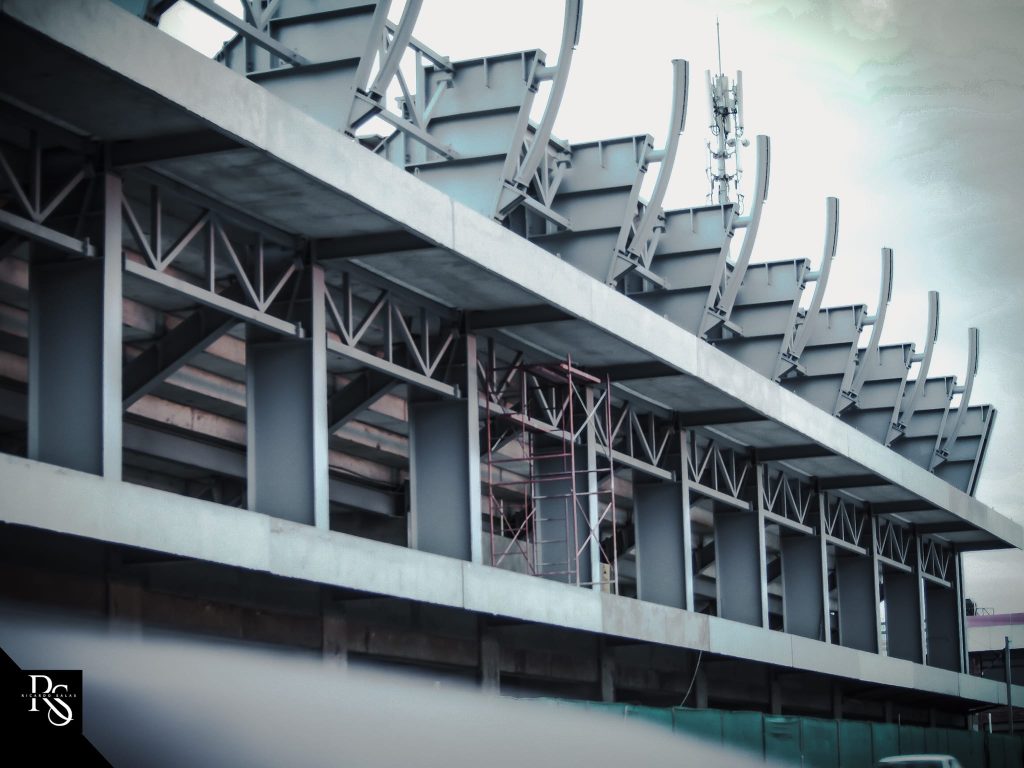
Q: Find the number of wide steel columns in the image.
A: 10